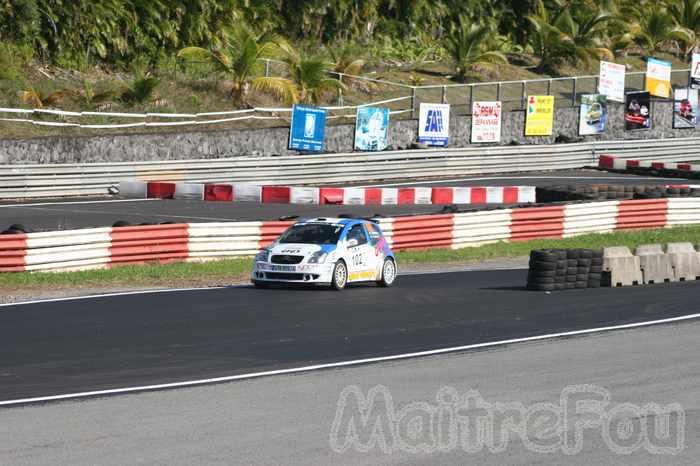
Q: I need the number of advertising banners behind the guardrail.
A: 11